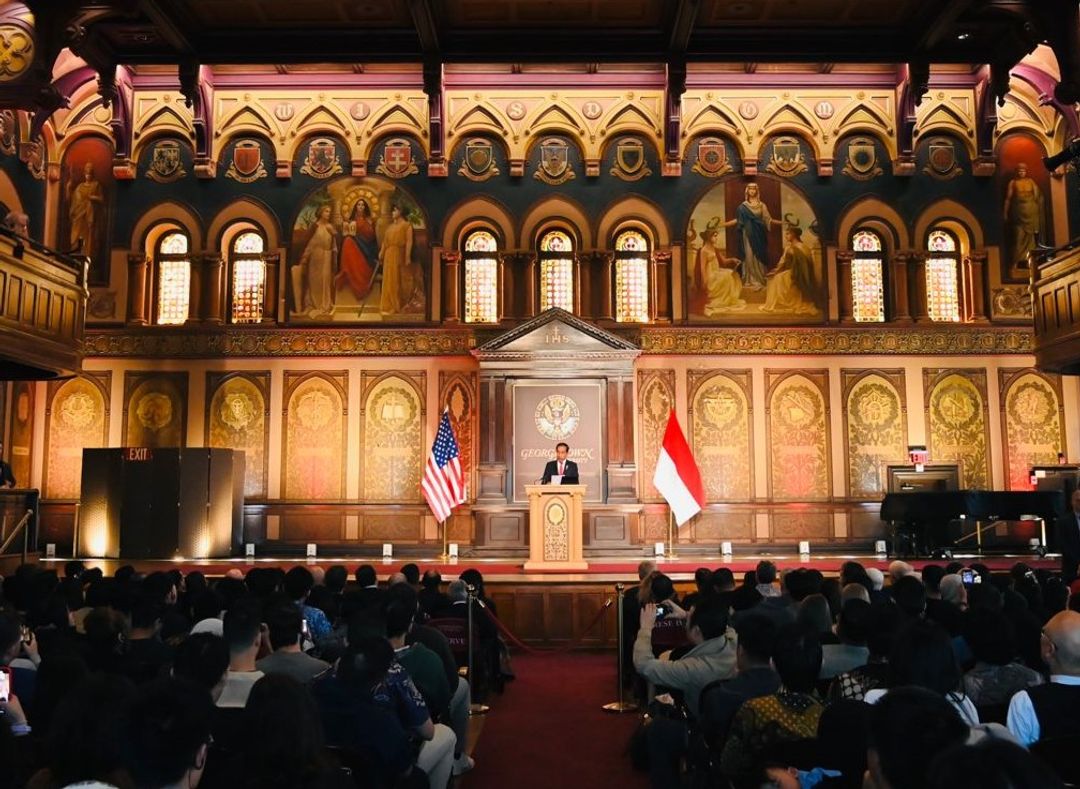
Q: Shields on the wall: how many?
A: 11